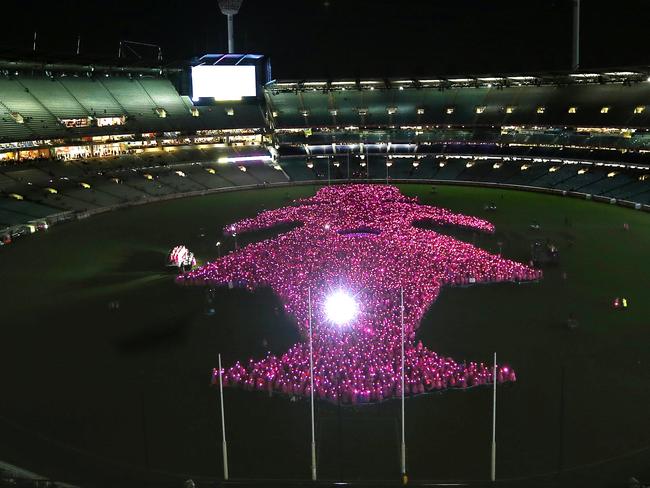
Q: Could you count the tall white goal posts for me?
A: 4